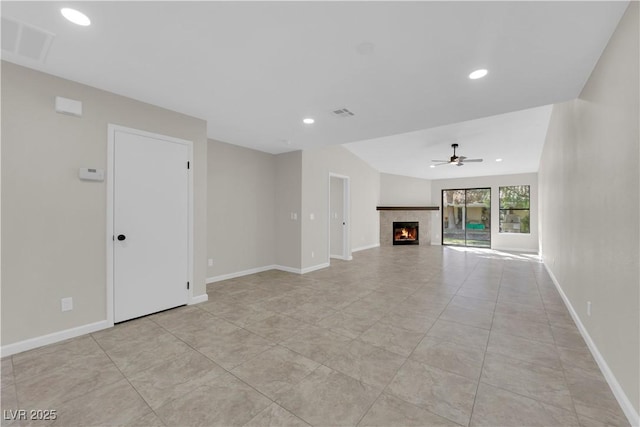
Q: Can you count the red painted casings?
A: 0